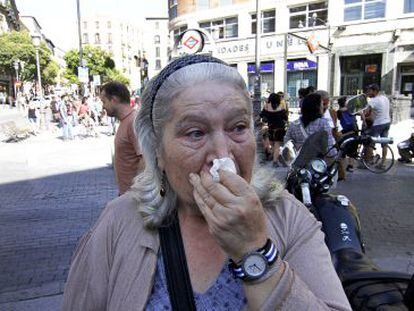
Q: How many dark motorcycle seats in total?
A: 1